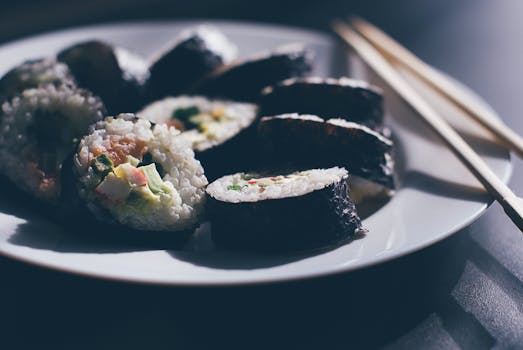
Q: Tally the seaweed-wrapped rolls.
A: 10